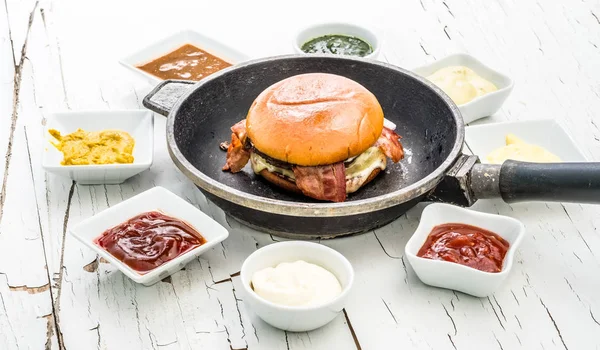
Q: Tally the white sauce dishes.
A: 8